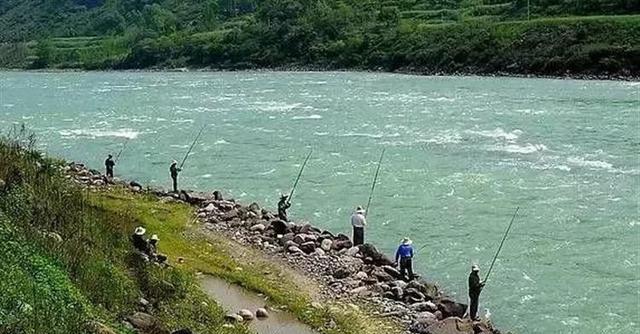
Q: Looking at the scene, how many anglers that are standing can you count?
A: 6